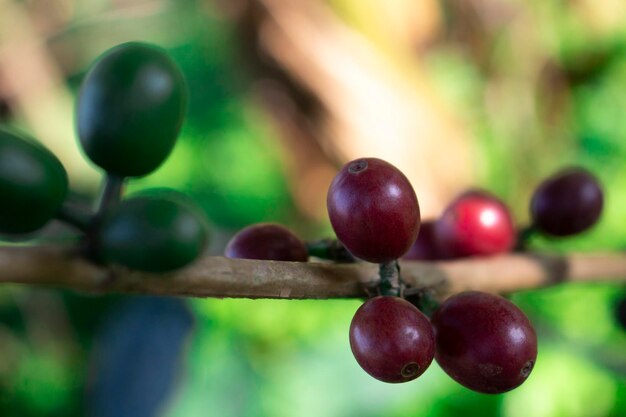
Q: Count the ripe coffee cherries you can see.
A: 7